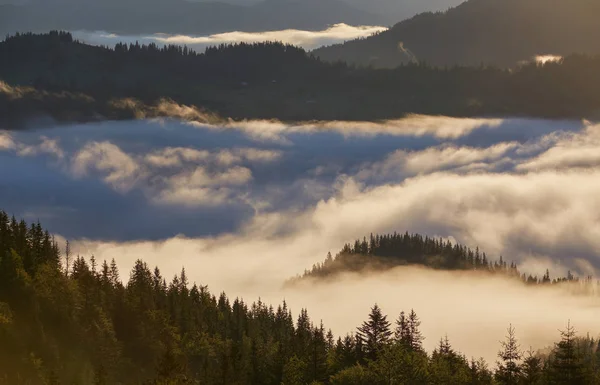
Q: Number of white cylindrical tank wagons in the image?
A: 0